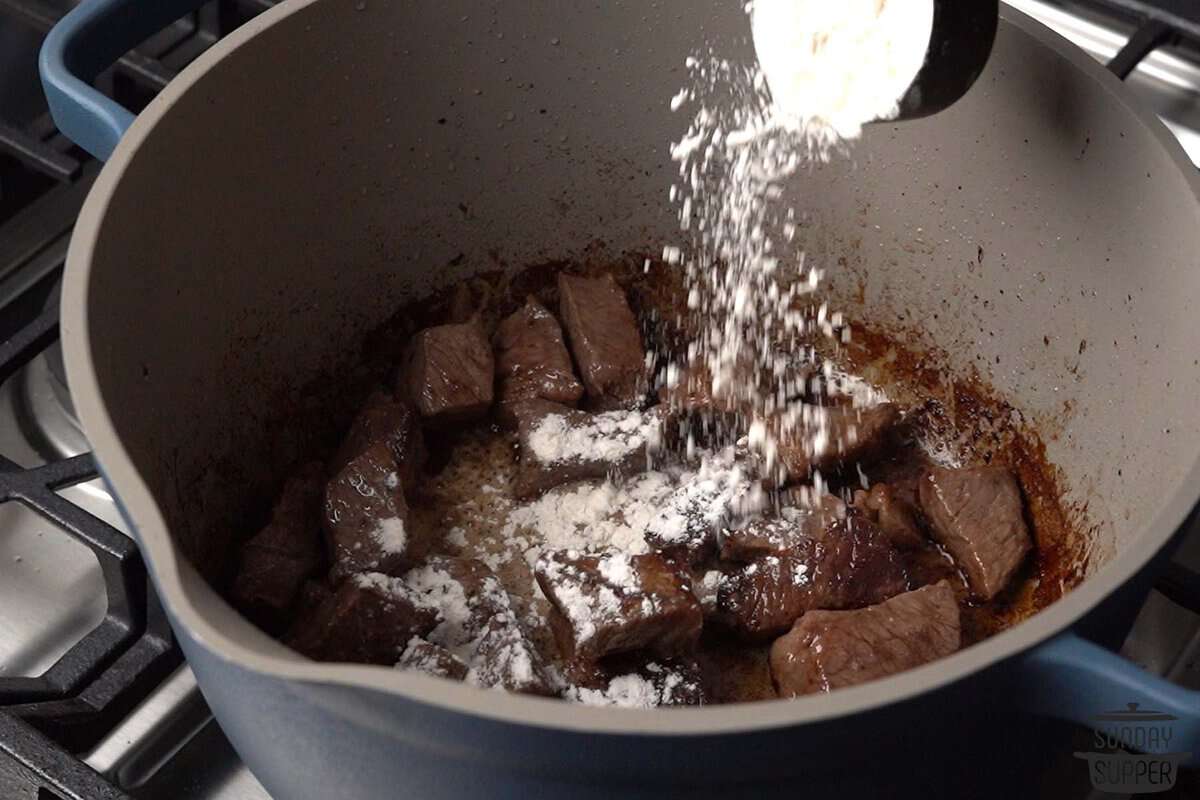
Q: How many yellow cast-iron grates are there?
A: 0